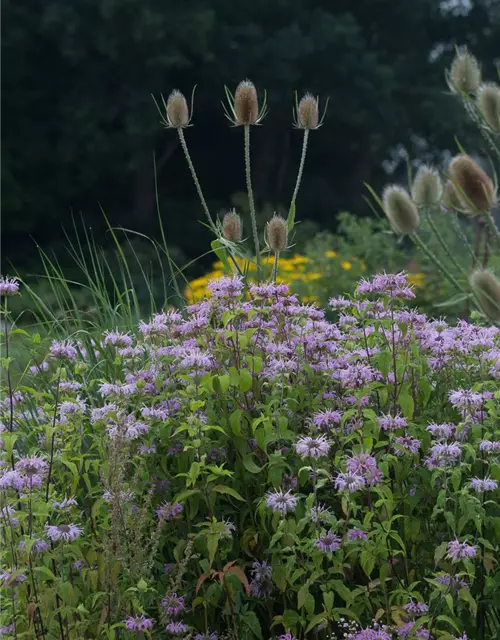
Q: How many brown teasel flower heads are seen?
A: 12